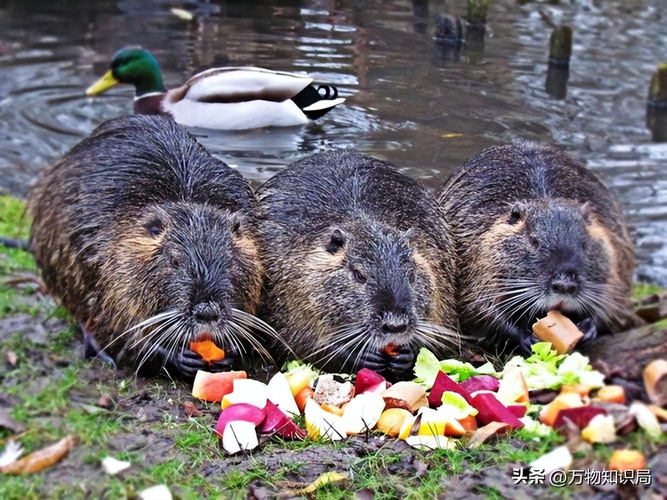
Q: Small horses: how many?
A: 0